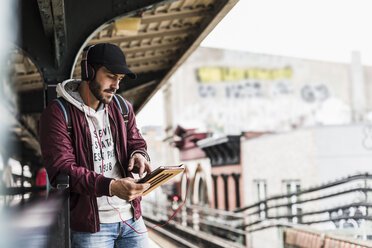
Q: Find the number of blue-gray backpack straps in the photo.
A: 2